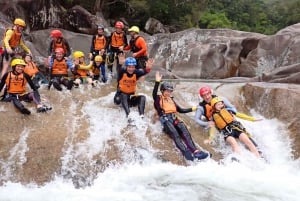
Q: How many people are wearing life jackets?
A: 14